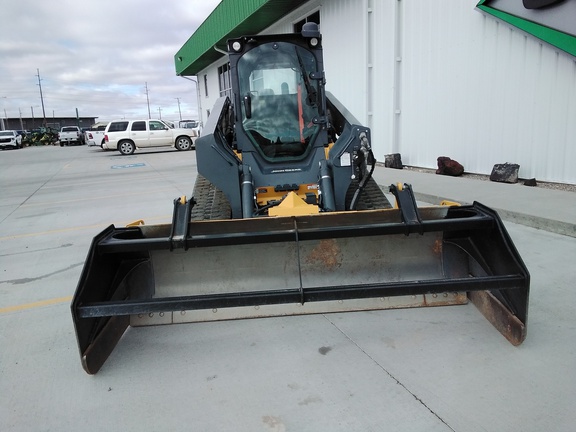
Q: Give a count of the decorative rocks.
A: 4